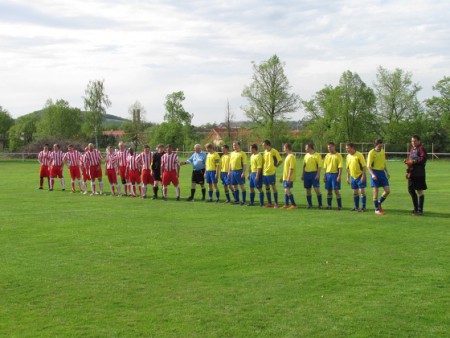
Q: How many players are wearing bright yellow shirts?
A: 10